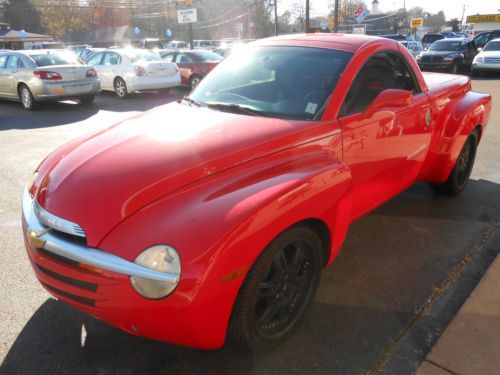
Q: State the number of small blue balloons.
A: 3